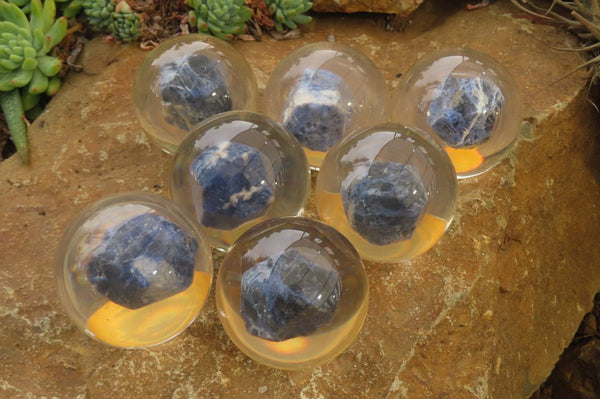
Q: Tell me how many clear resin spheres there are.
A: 7